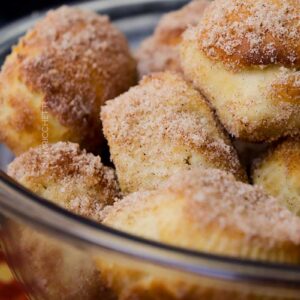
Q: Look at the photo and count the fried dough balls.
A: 7